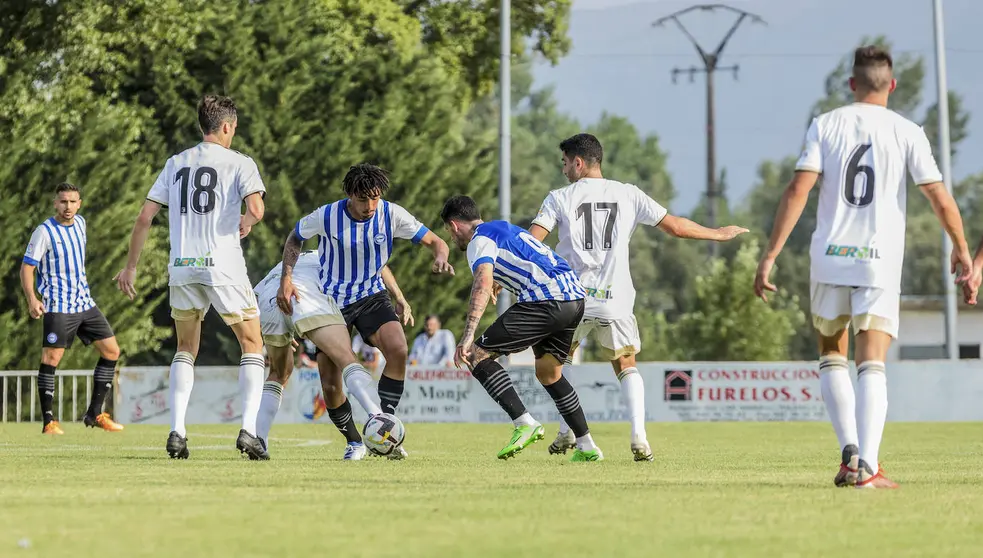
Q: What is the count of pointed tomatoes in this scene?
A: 0